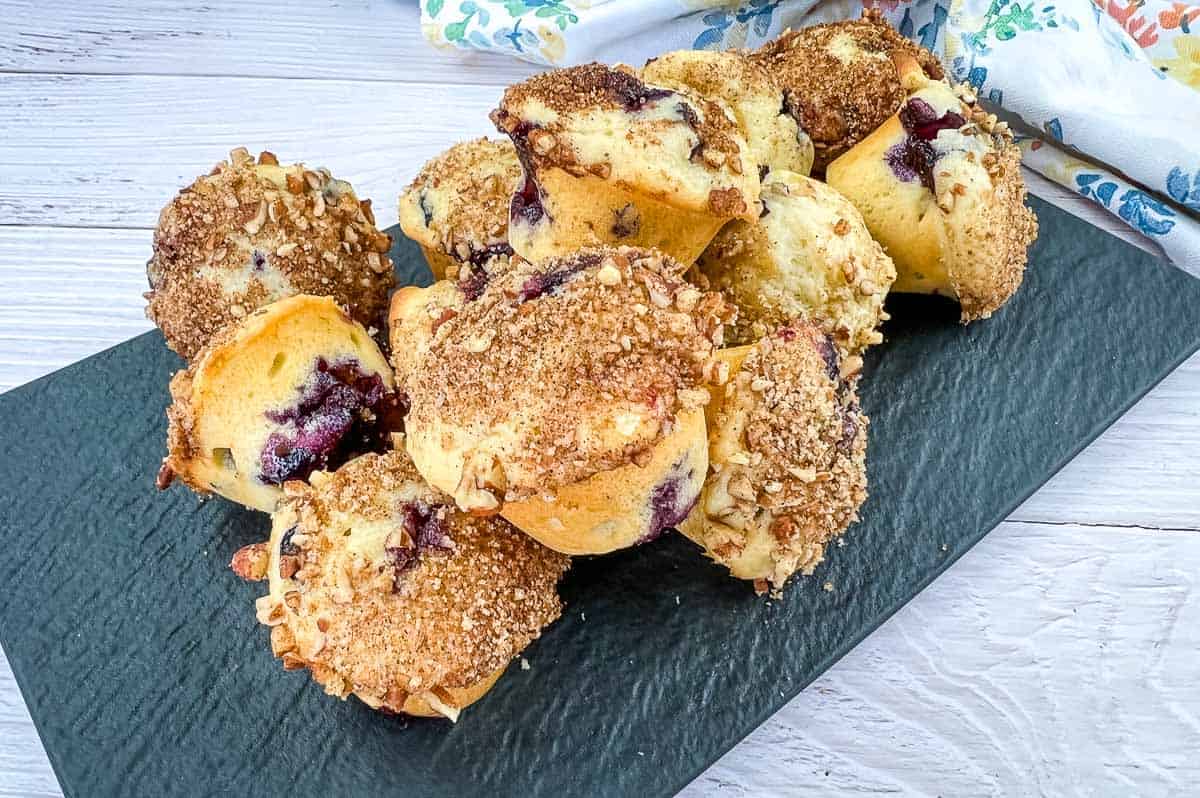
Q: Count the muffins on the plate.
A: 11